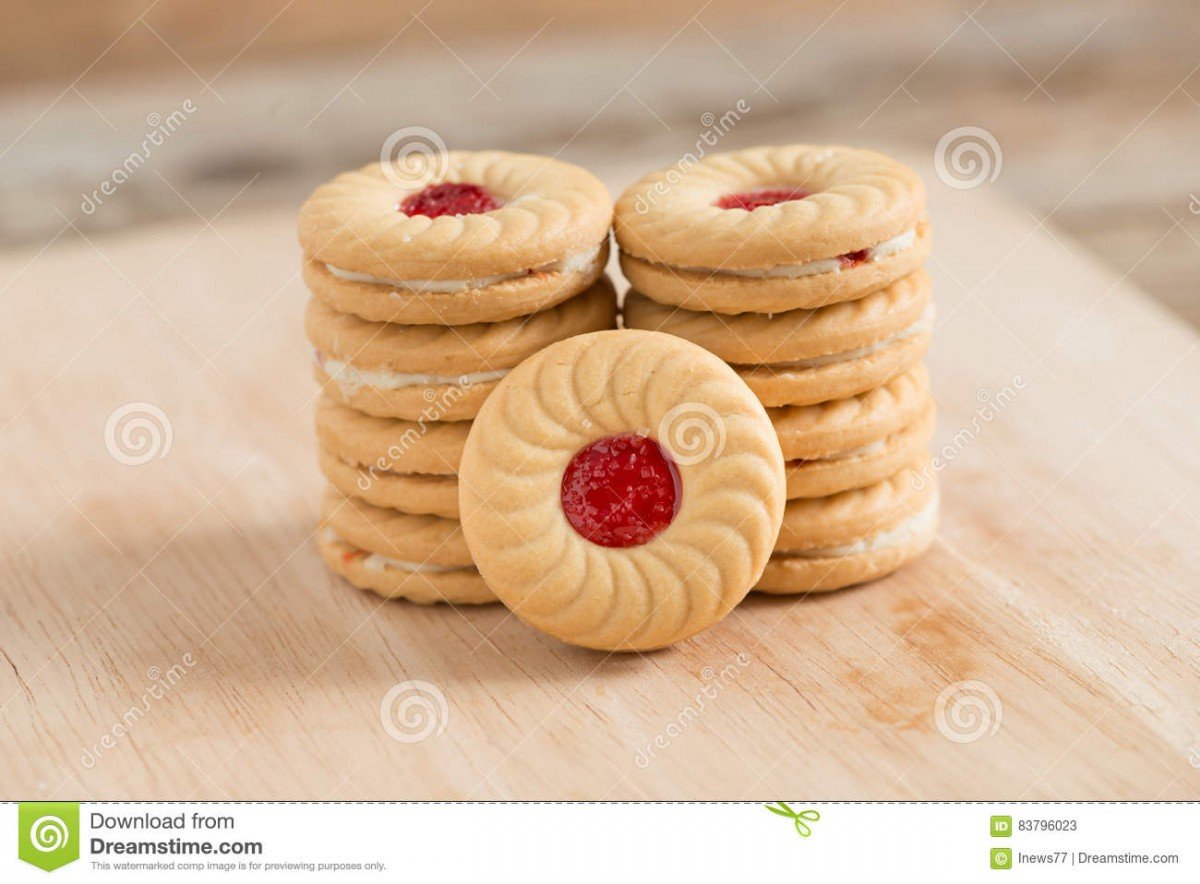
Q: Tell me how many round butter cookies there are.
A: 9